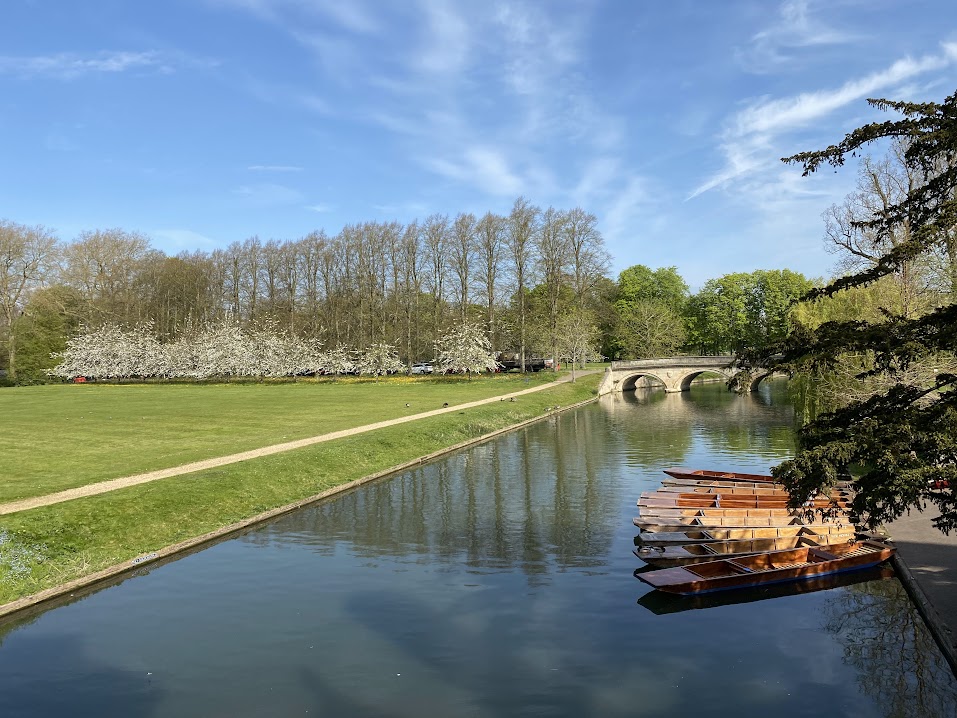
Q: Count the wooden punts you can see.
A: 10